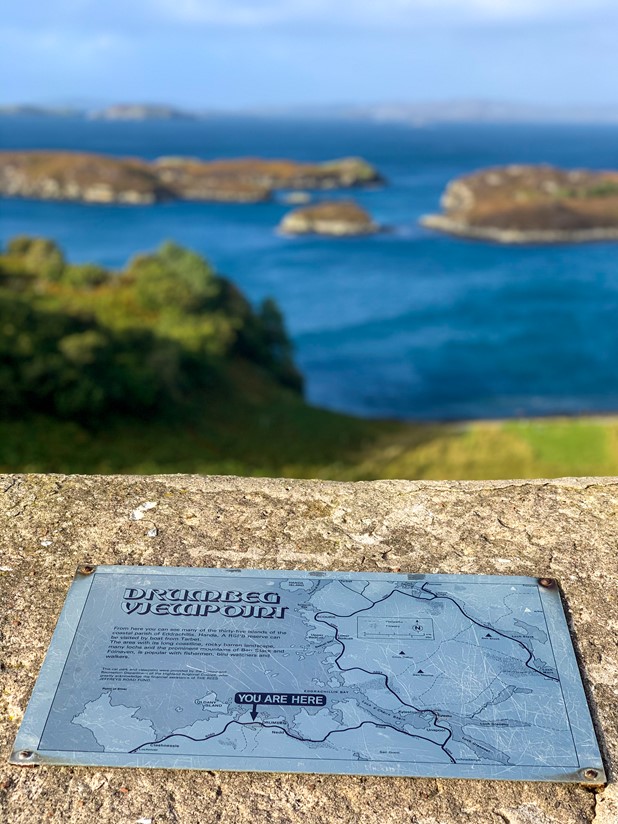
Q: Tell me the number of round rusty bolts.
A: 4